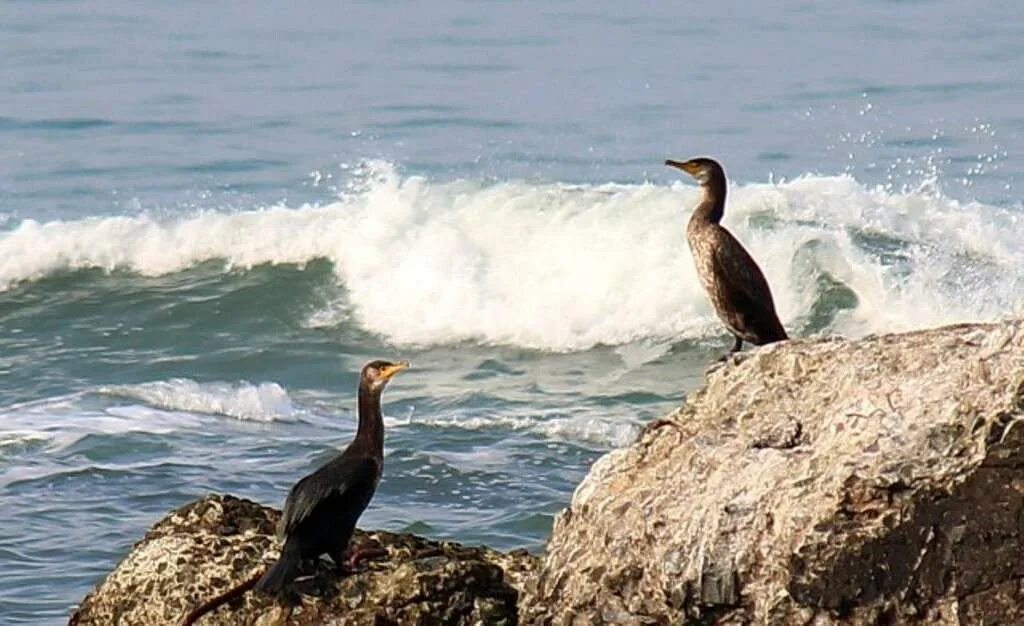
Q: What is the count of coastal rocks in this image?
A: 2